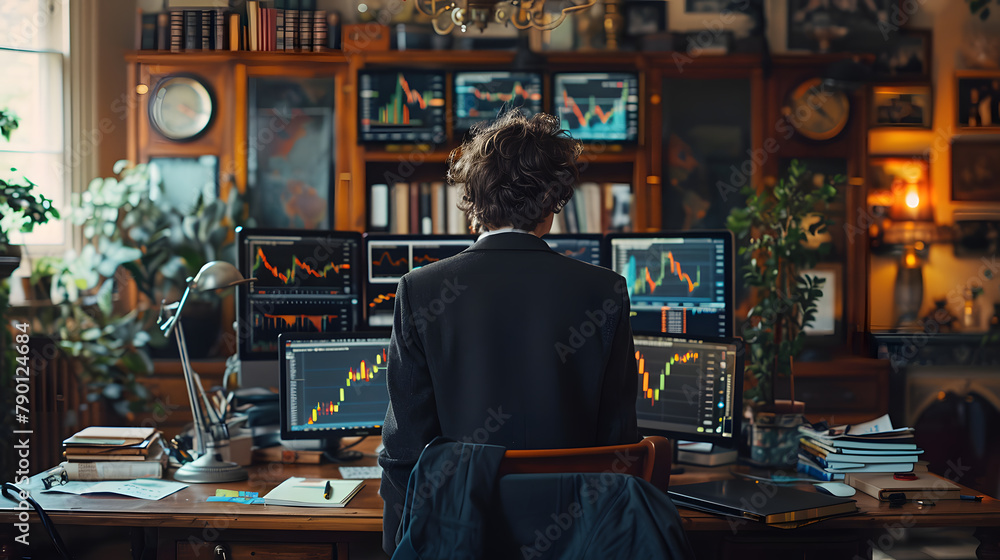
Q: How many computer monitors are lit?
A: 9